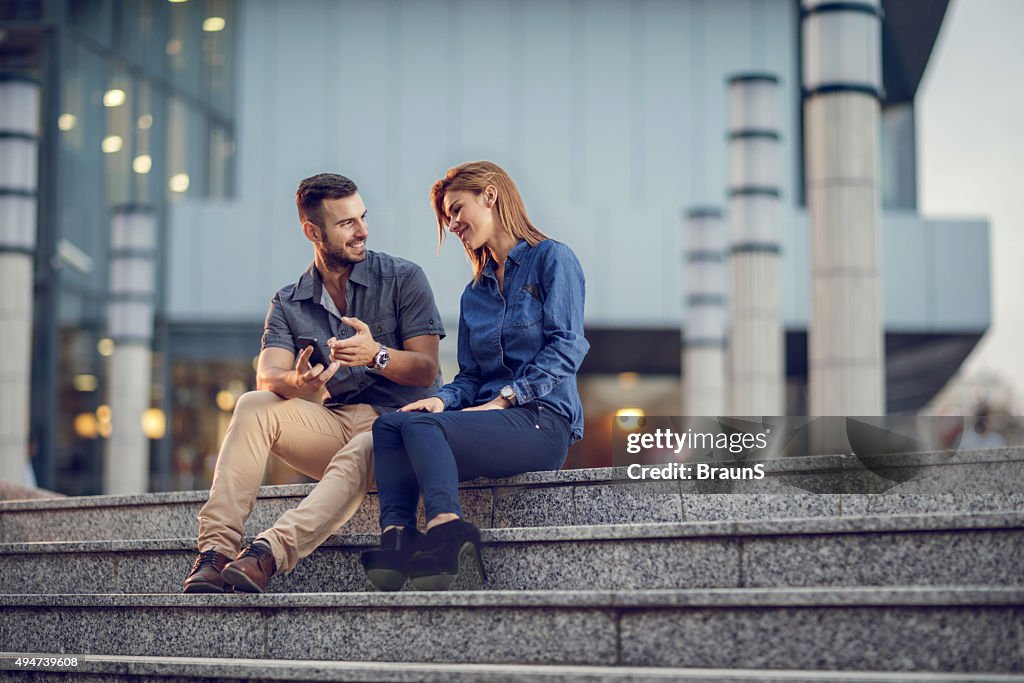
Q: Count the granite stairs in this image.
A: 4